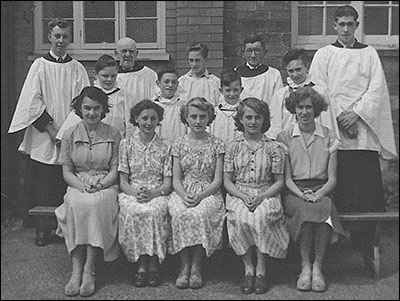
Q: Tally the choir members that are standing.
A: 9